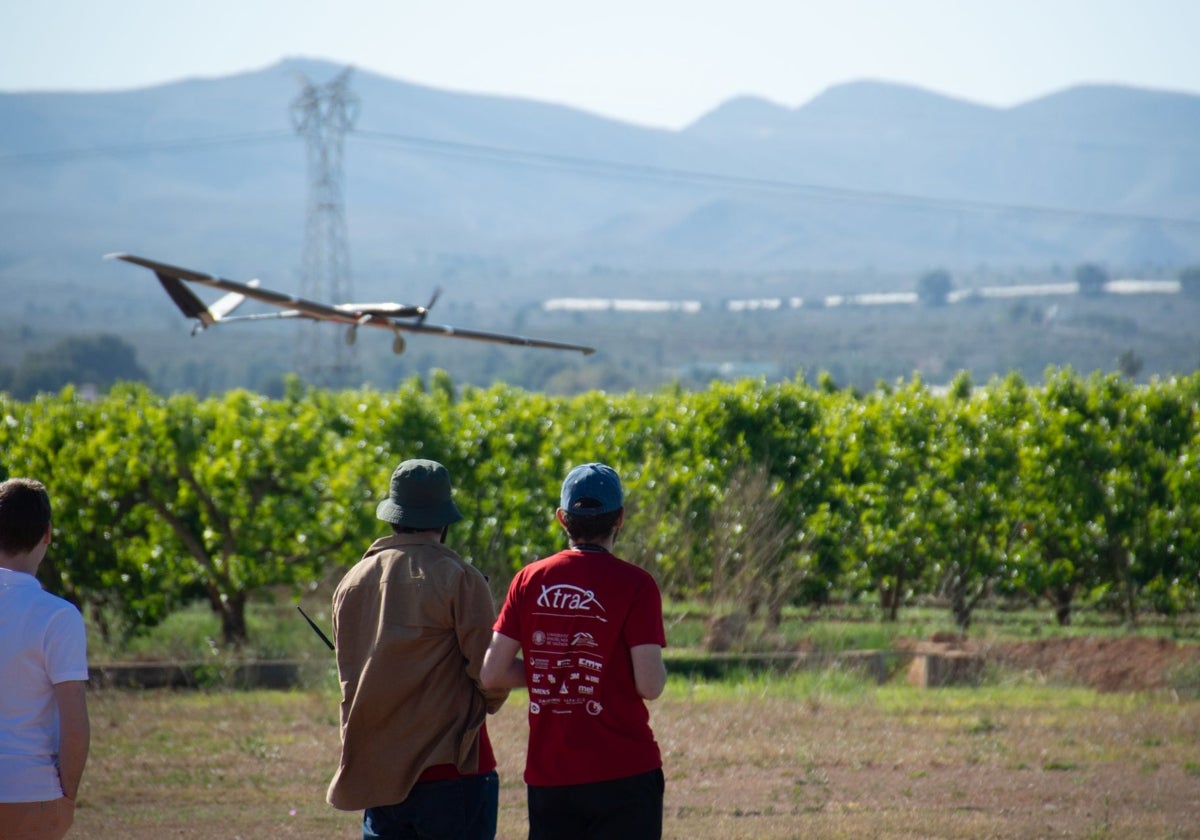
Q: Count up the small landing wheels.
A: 2